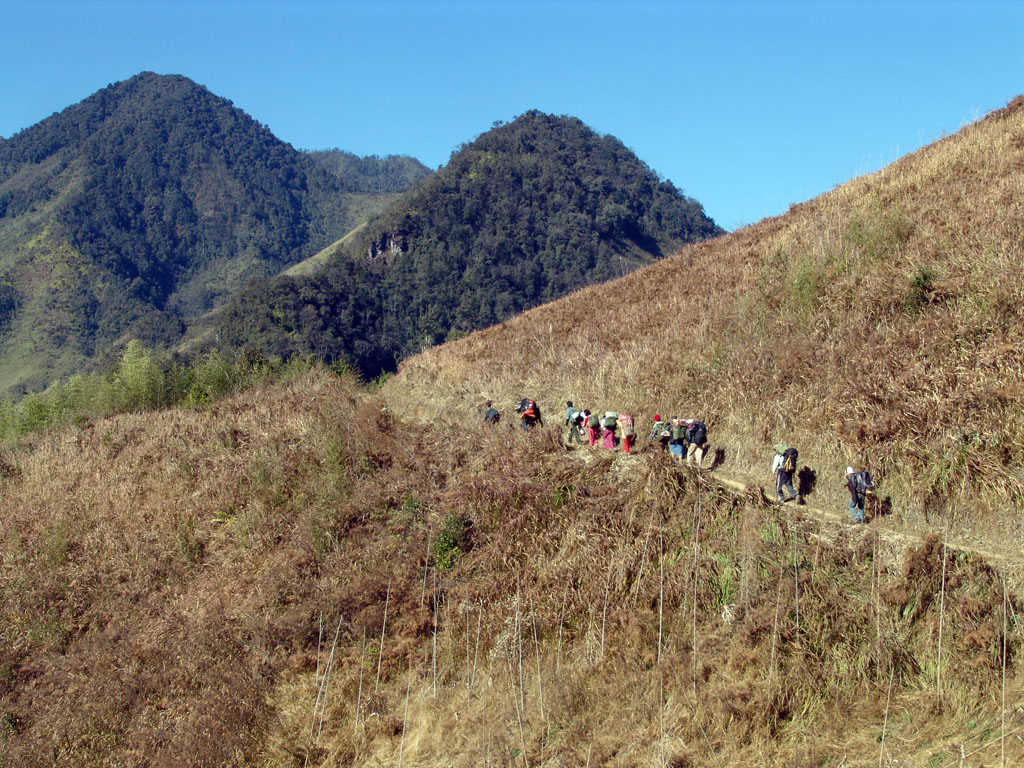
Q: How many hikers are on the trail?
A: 11